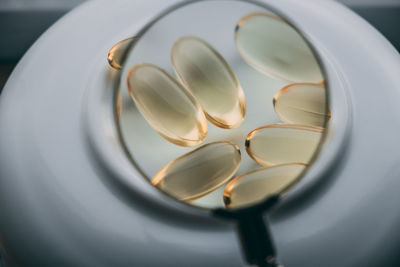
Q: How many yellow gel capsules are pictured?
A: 8